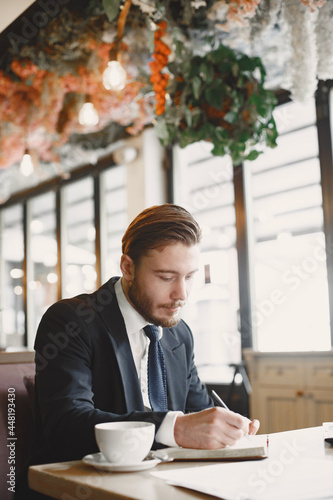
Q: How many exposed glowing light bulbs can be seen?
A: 3